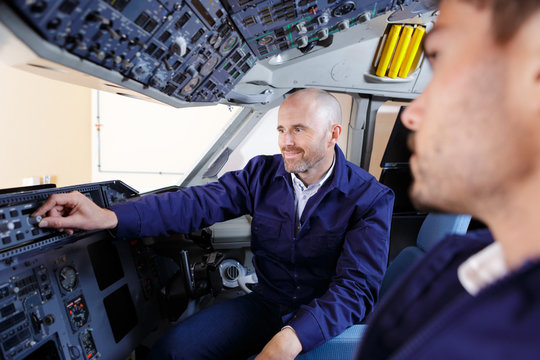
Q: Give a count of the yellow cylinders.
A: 3